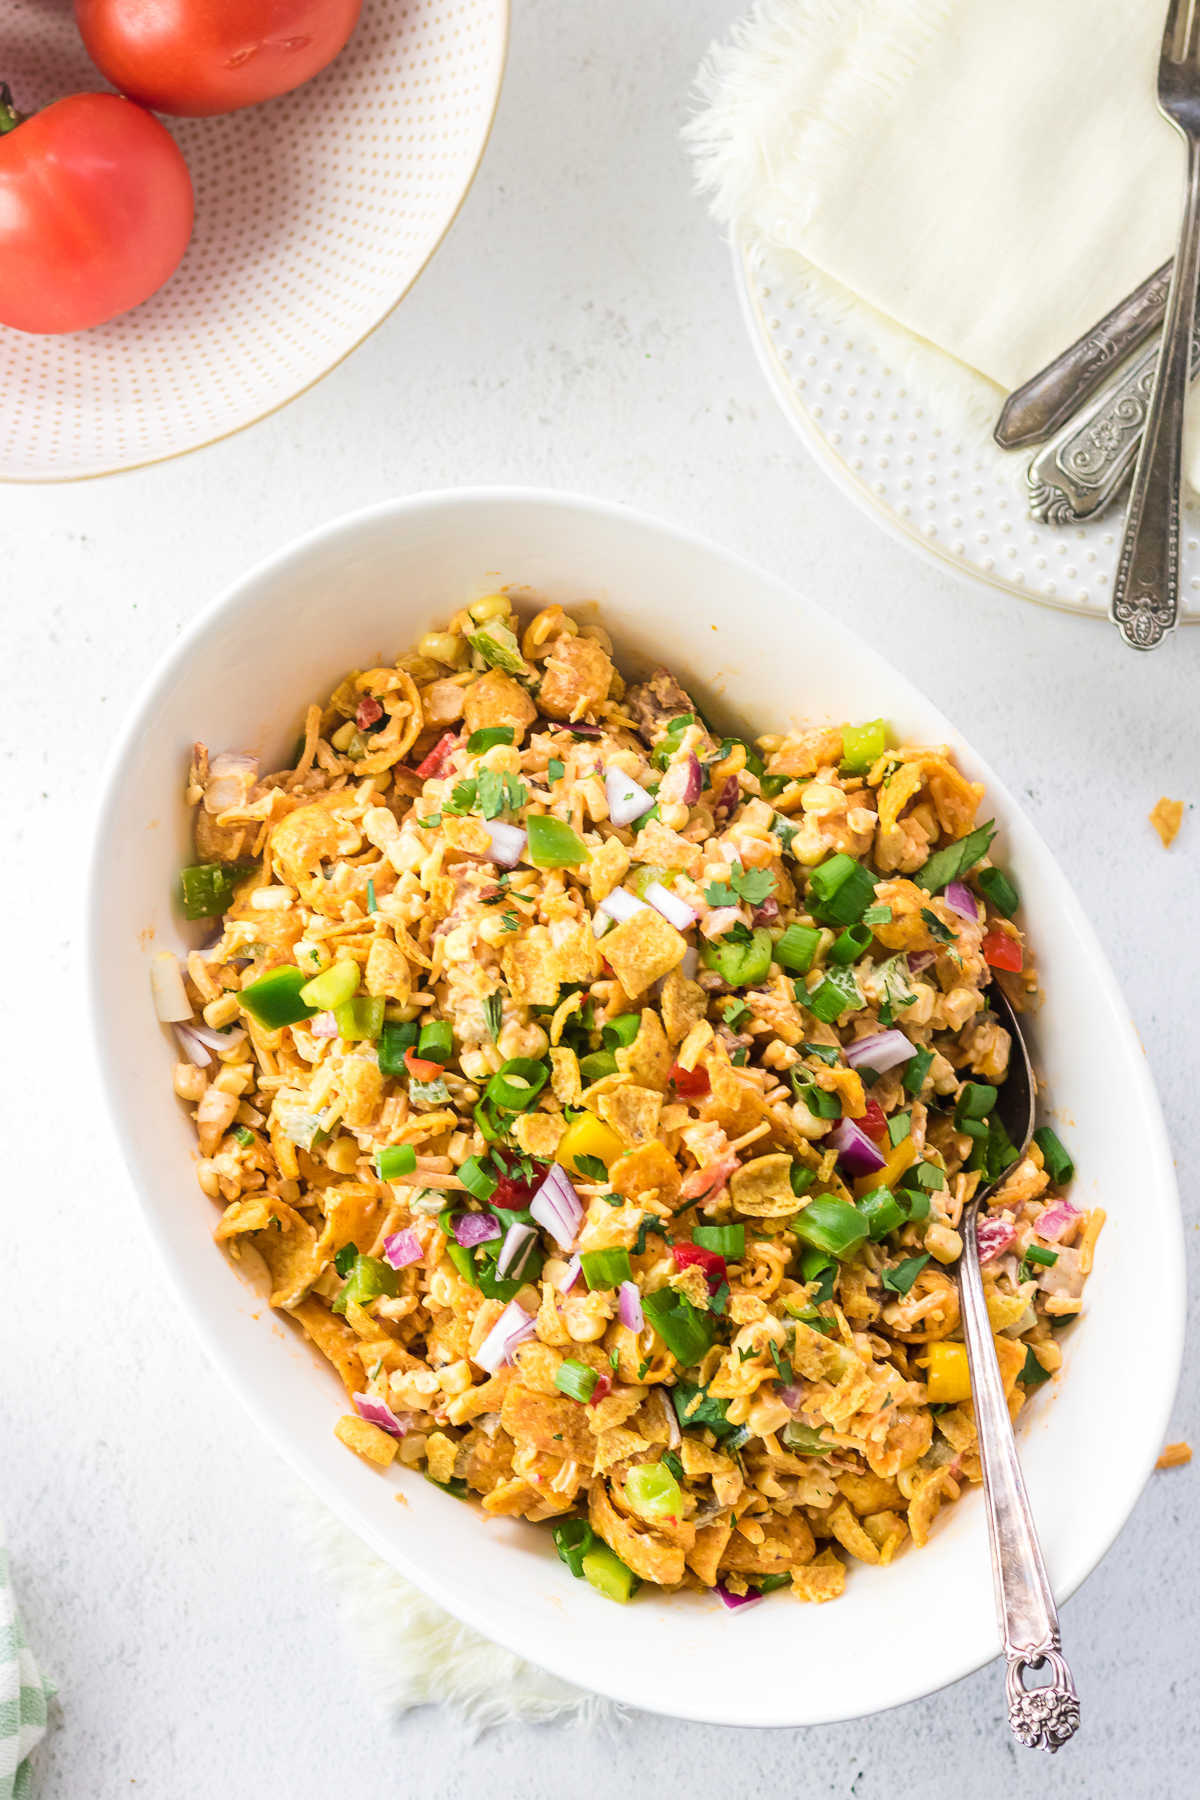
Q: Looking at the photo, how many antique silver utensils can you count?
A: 4